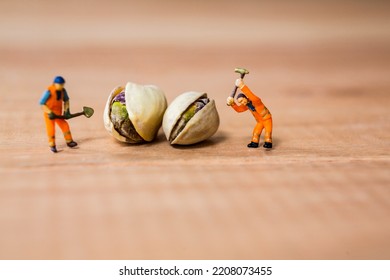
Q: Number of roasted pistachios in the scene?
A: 2